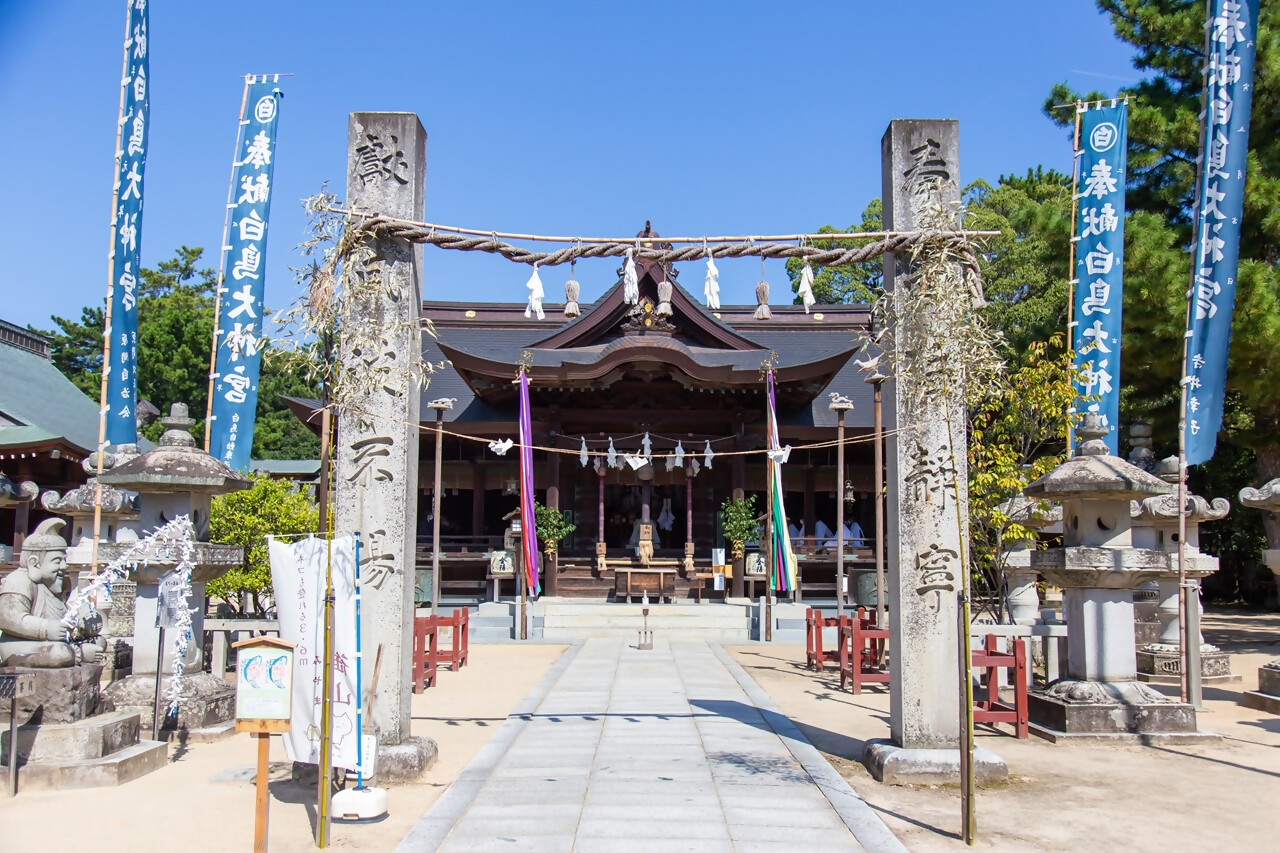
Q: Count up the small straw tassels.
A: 3